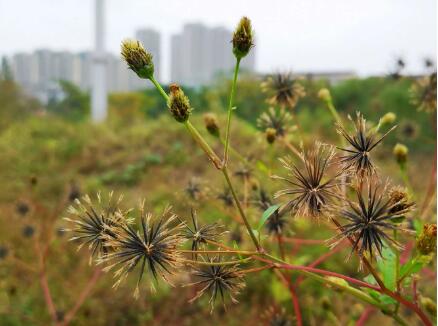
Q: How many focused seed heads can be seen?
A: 7